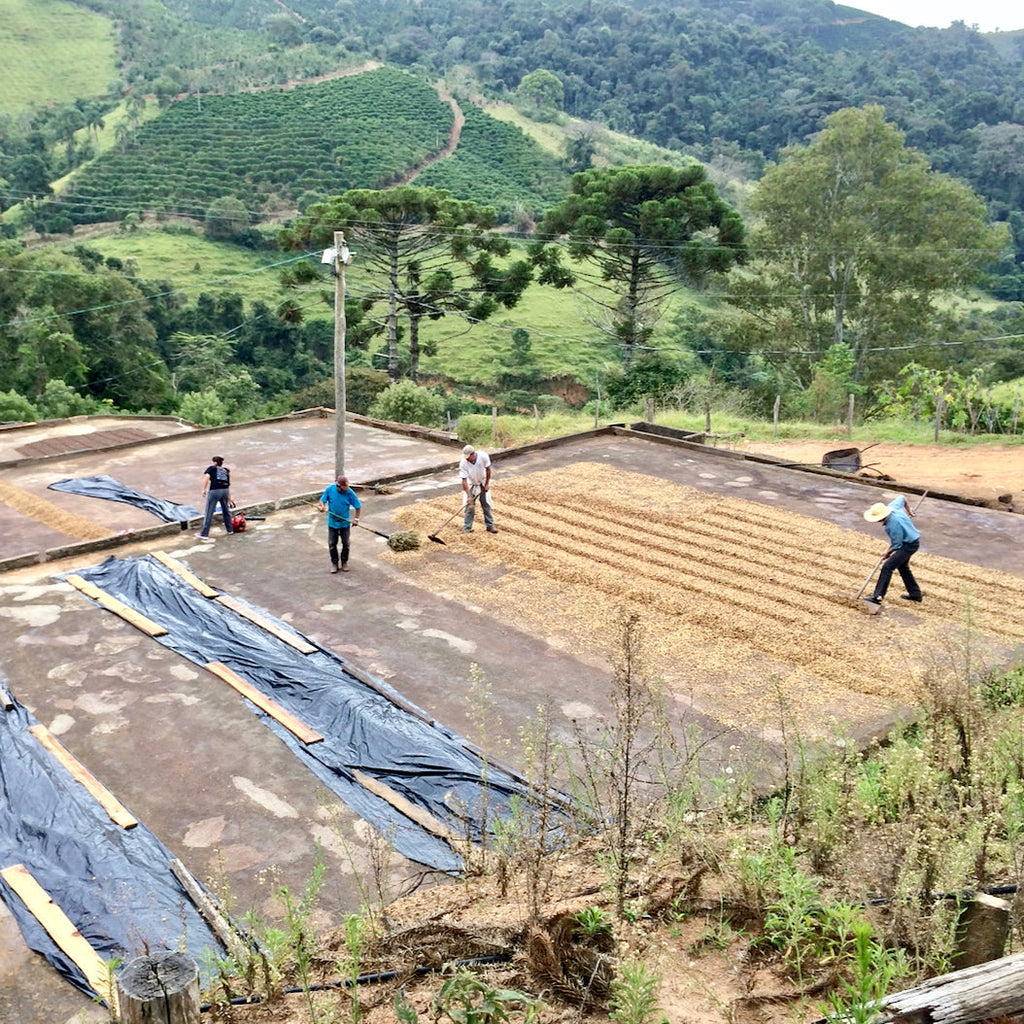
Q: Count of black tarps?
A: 3